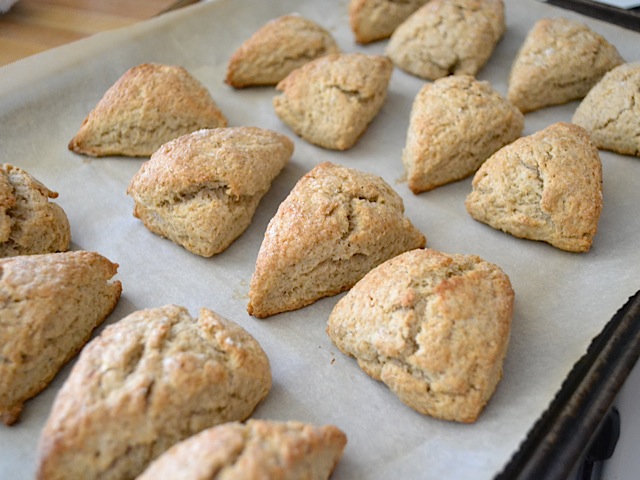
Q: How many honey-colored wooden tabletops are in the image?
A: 1